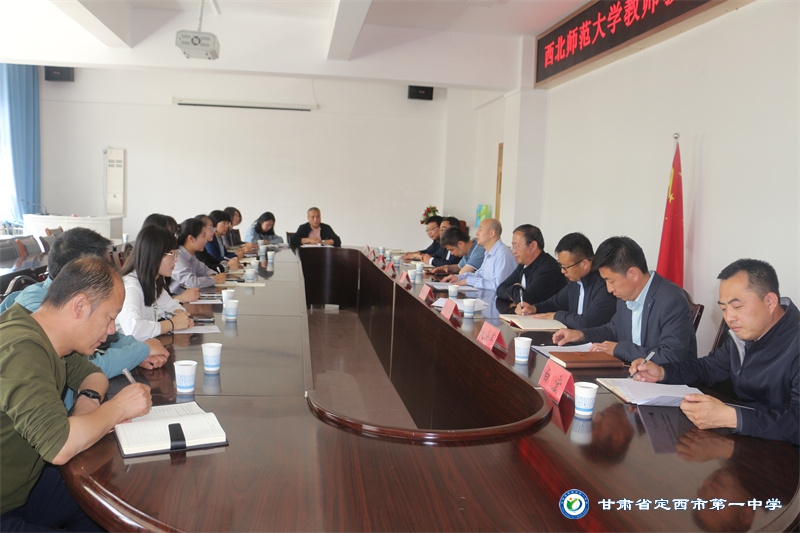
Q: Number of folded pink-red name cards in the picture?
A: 9